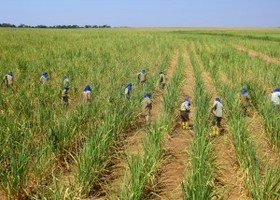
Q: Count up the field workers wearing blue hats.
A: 12